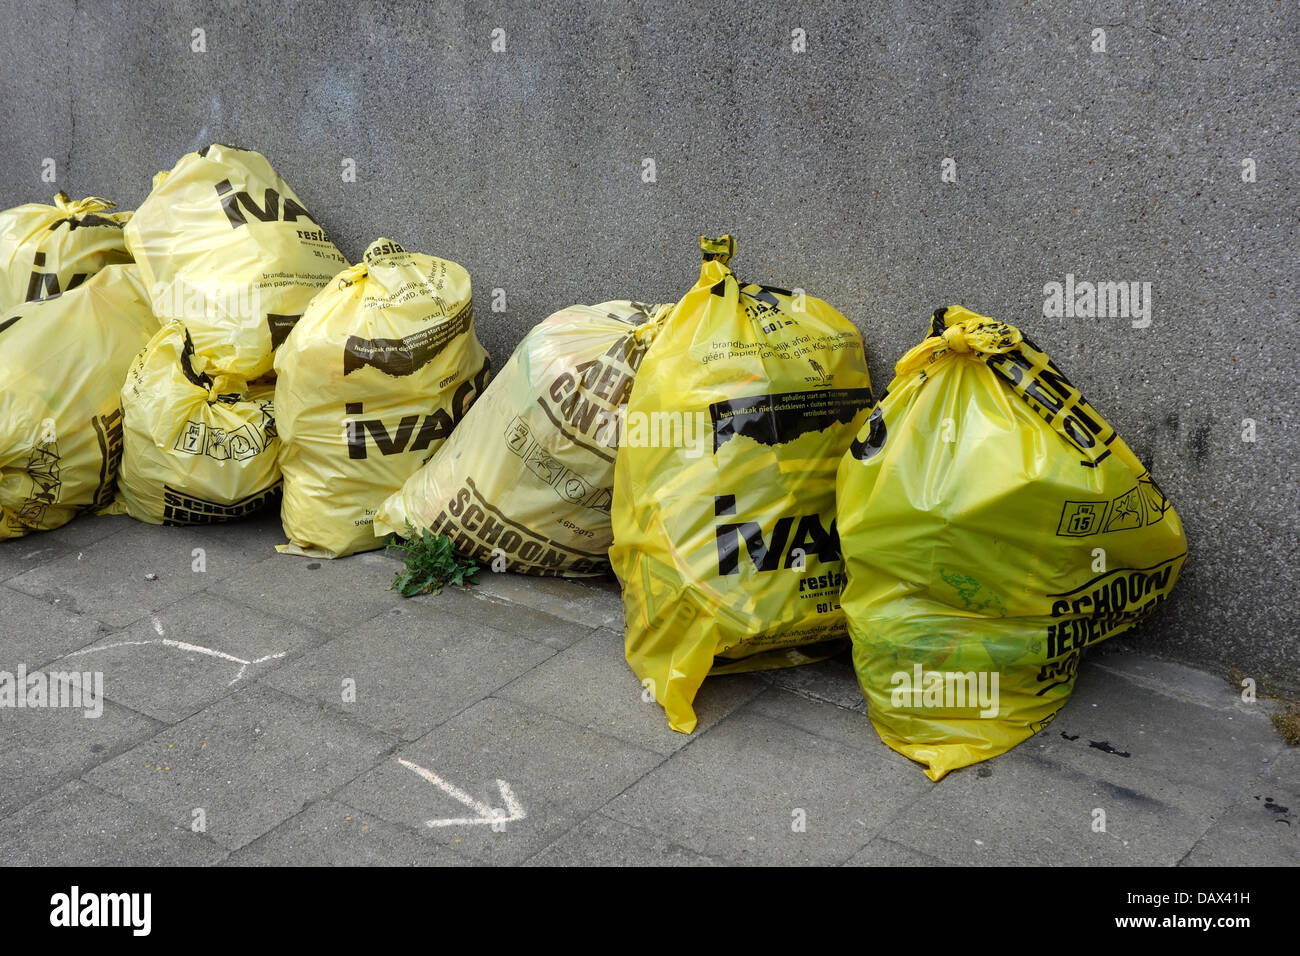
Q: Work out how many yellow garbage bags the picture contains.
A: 8